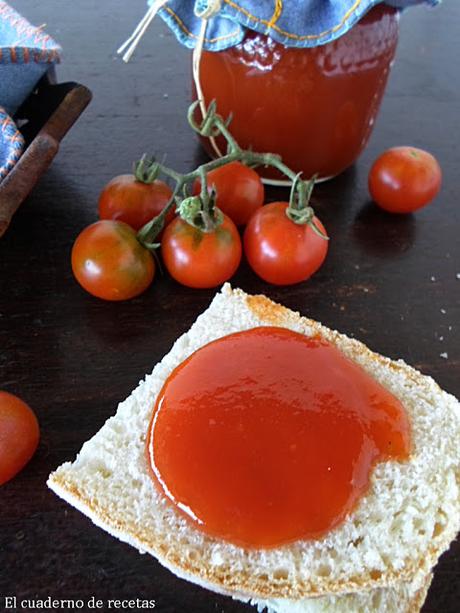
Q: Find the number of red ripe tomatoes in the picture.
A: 7